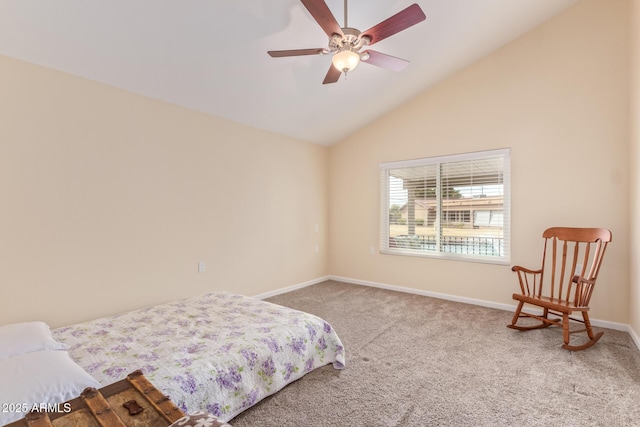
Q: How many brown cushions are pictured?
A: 1